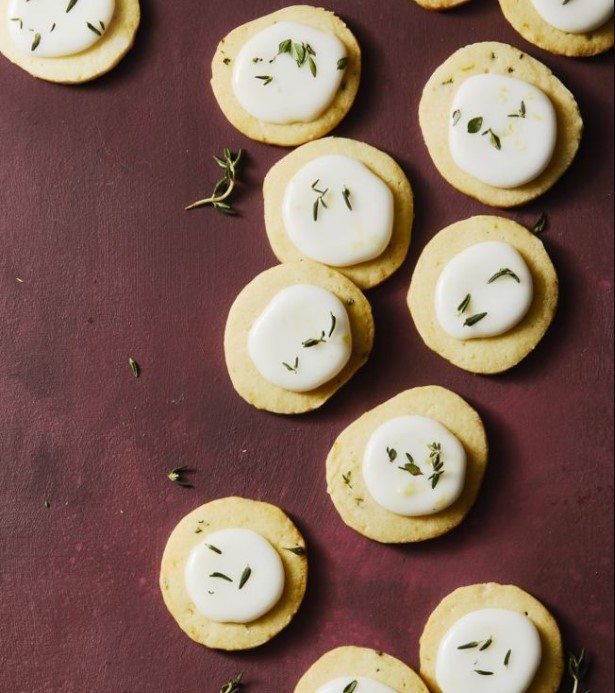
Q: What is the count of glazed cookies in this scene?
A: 11